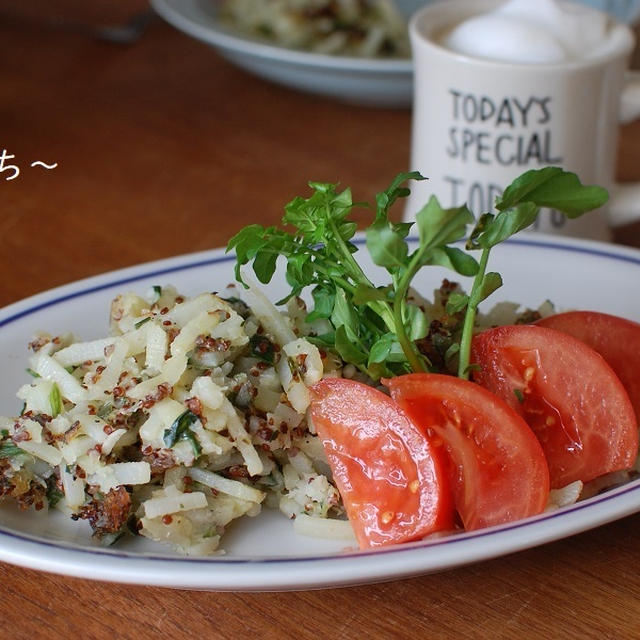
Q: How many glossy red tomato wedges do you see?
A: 4